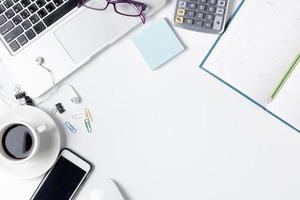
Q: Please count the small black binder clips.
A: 3